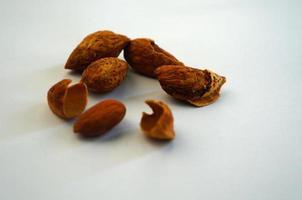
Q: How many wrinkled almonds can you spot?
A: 4